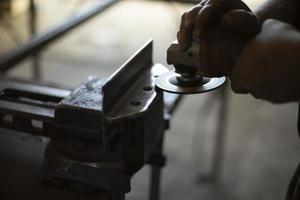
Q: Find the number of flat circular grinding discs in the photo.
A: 1